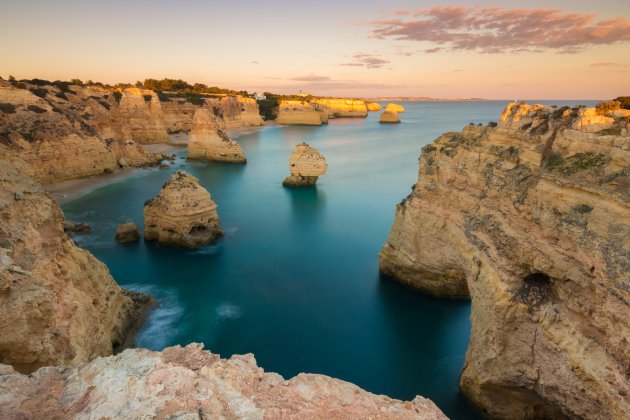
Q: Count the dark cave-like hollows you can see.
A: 1